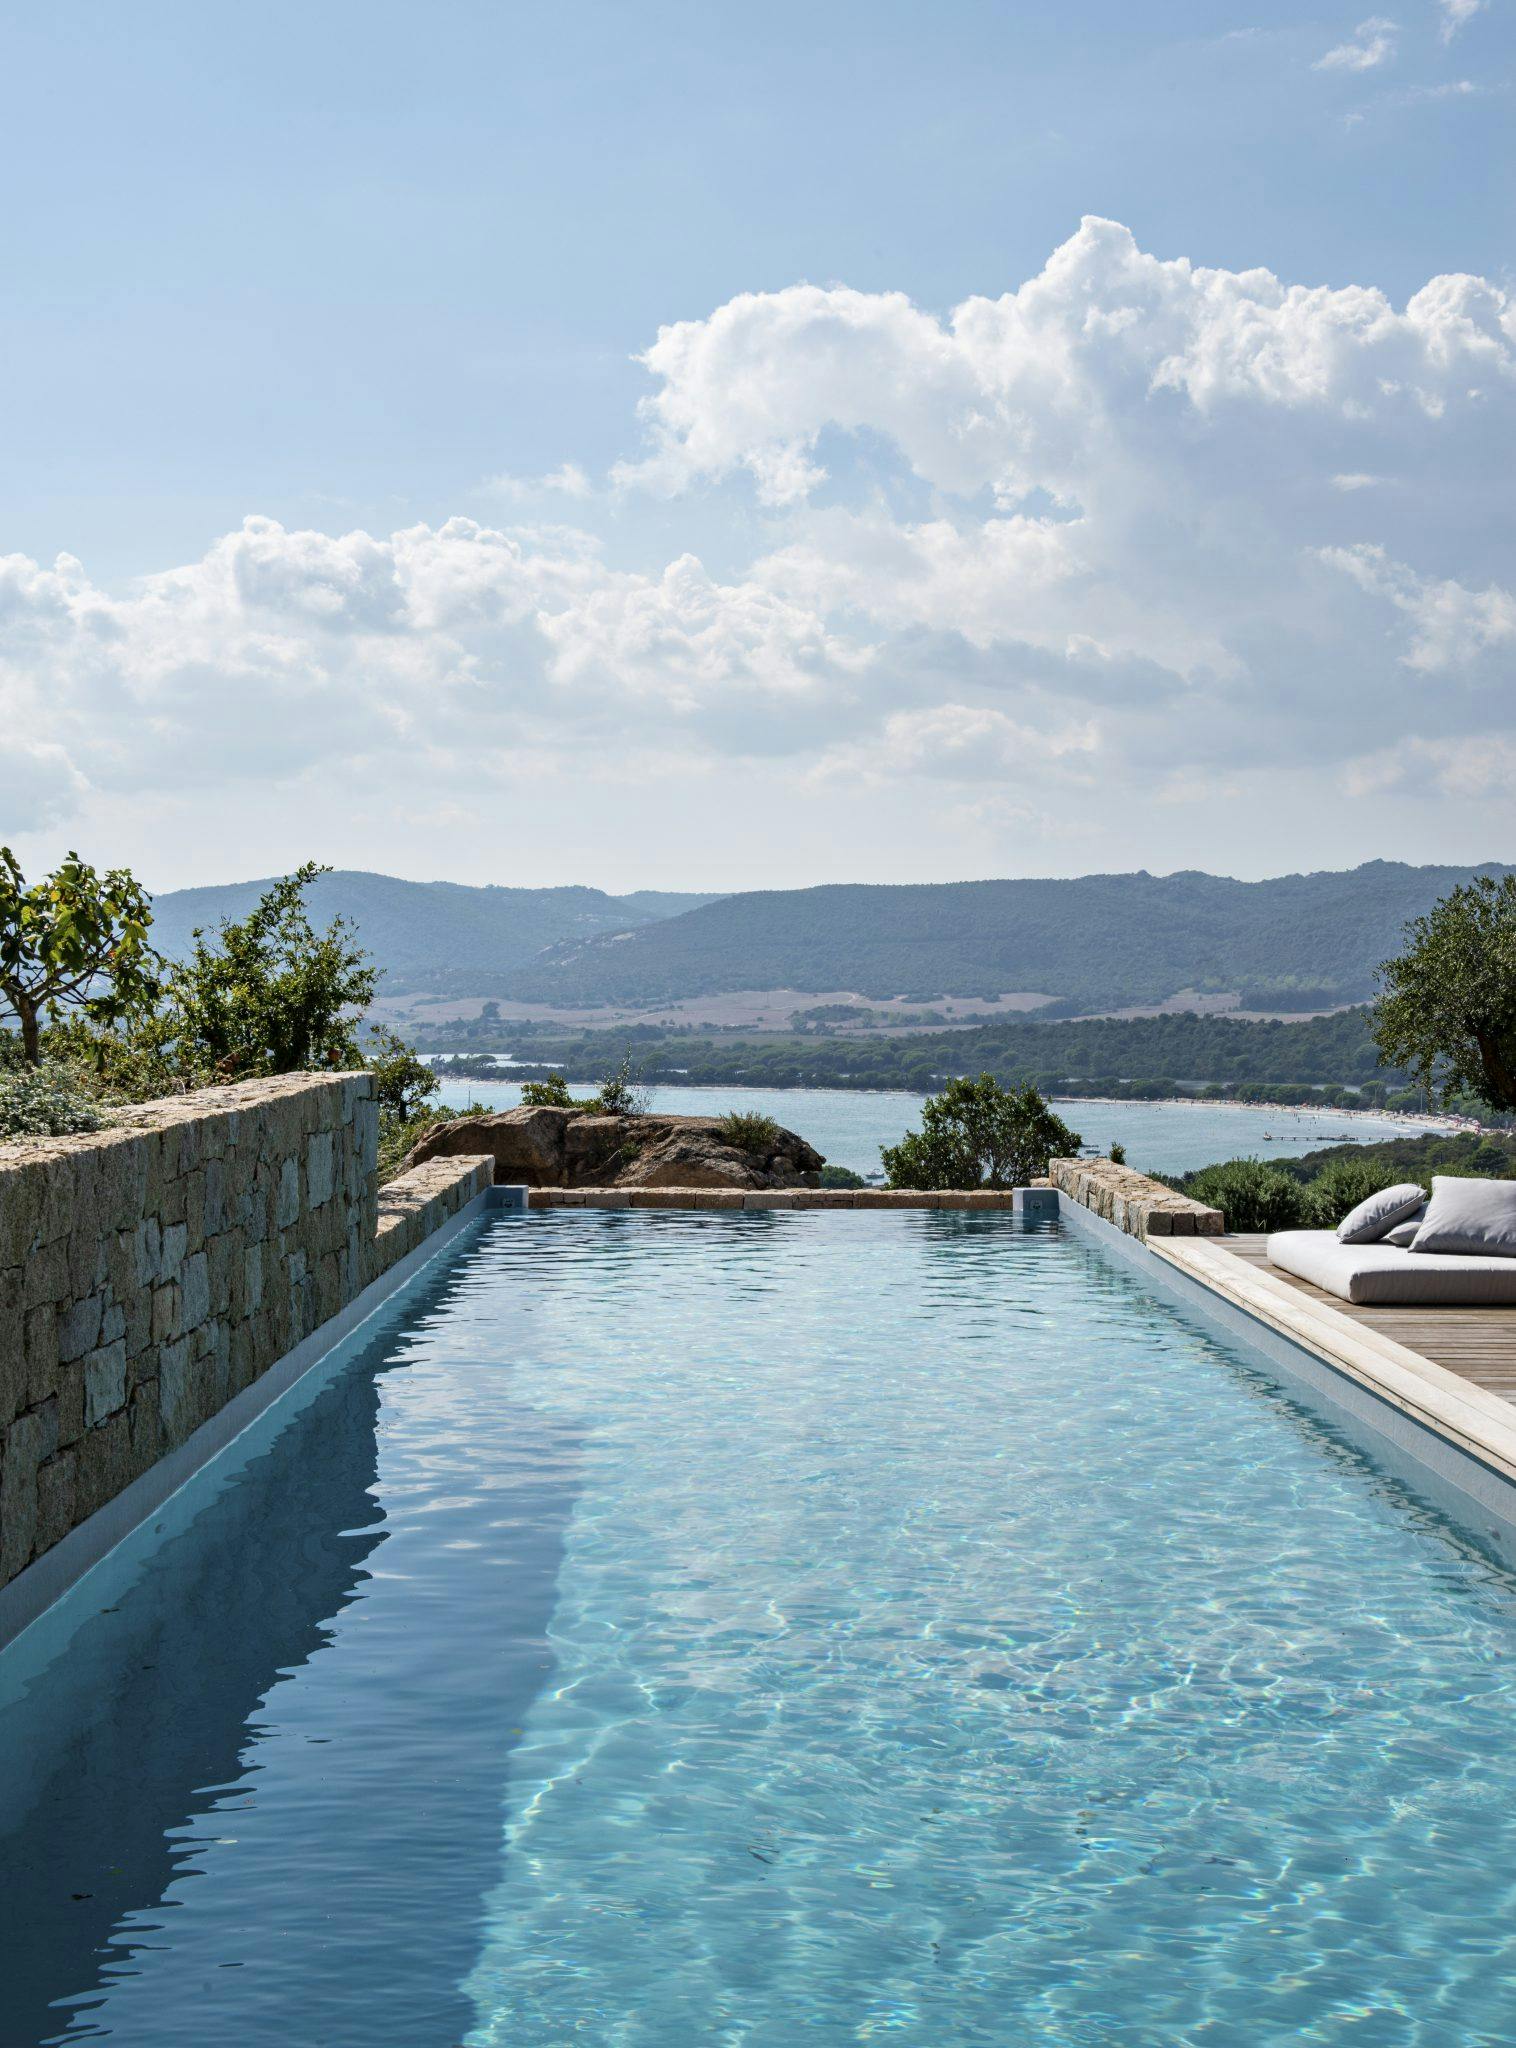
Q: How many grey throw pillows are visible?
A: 3